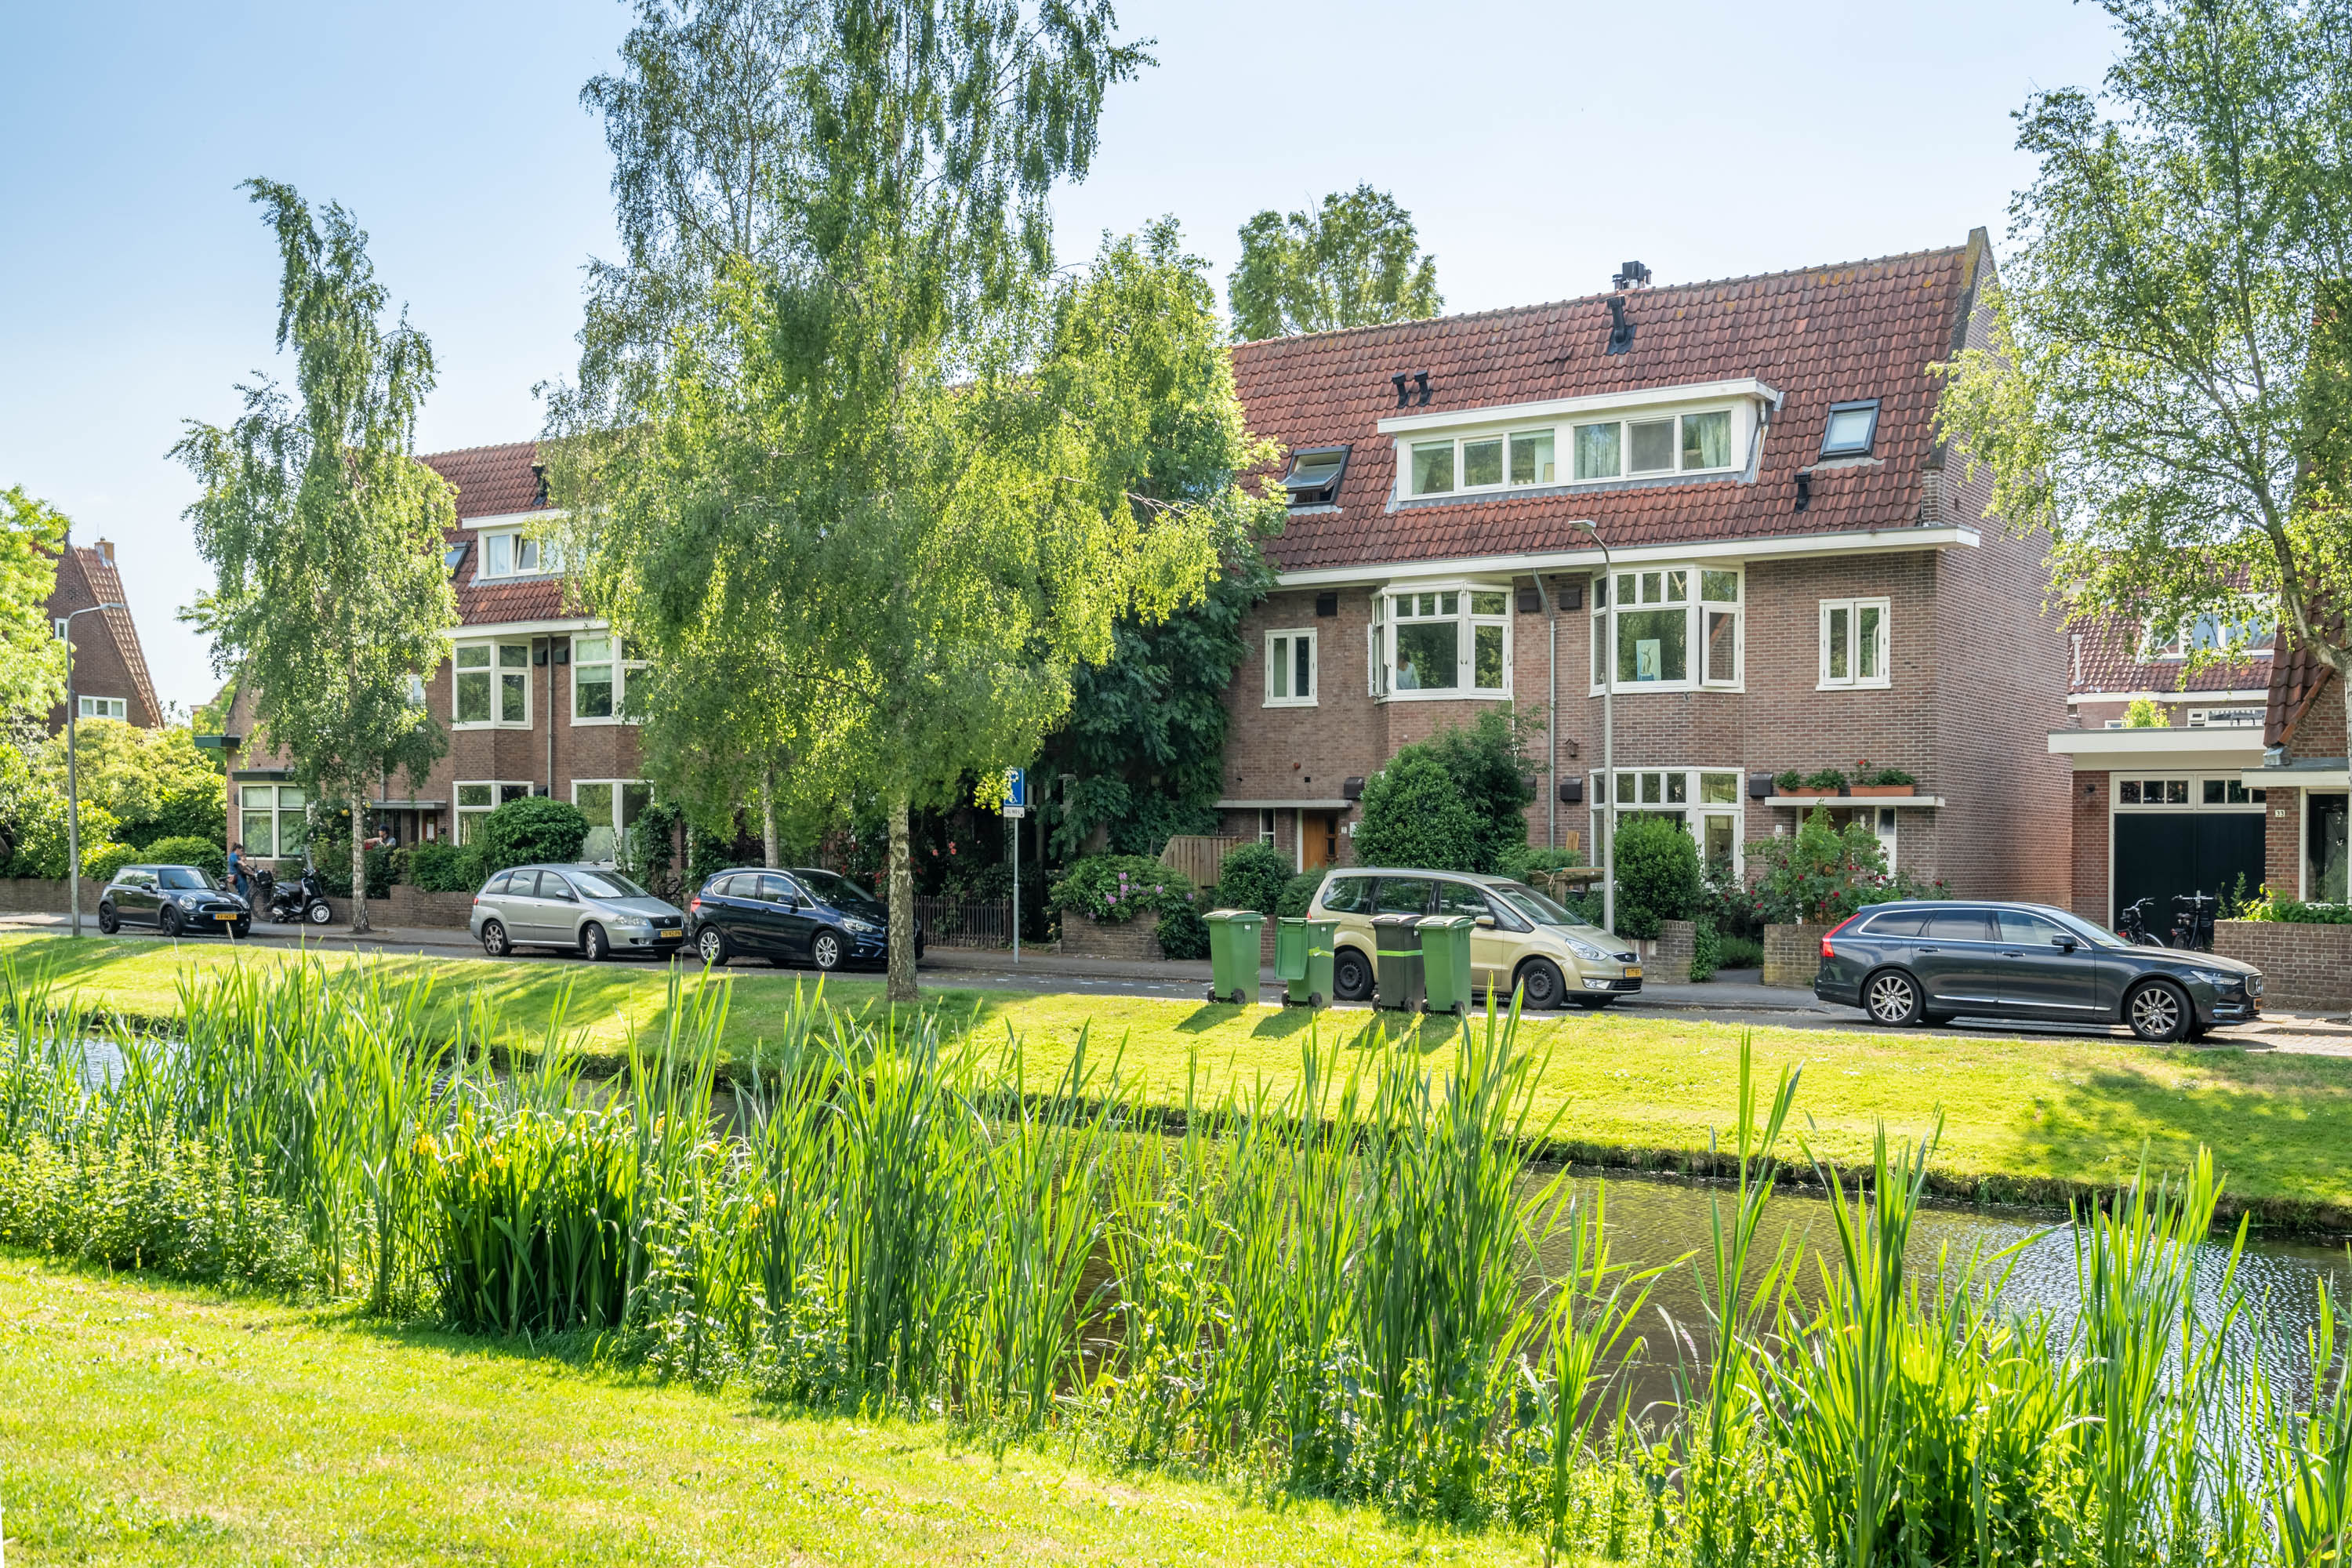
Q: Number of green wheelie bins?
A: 3